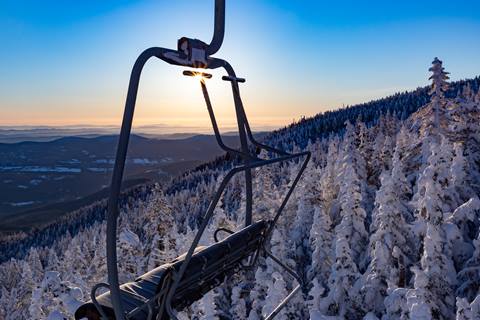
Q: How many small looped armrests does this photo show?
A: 2